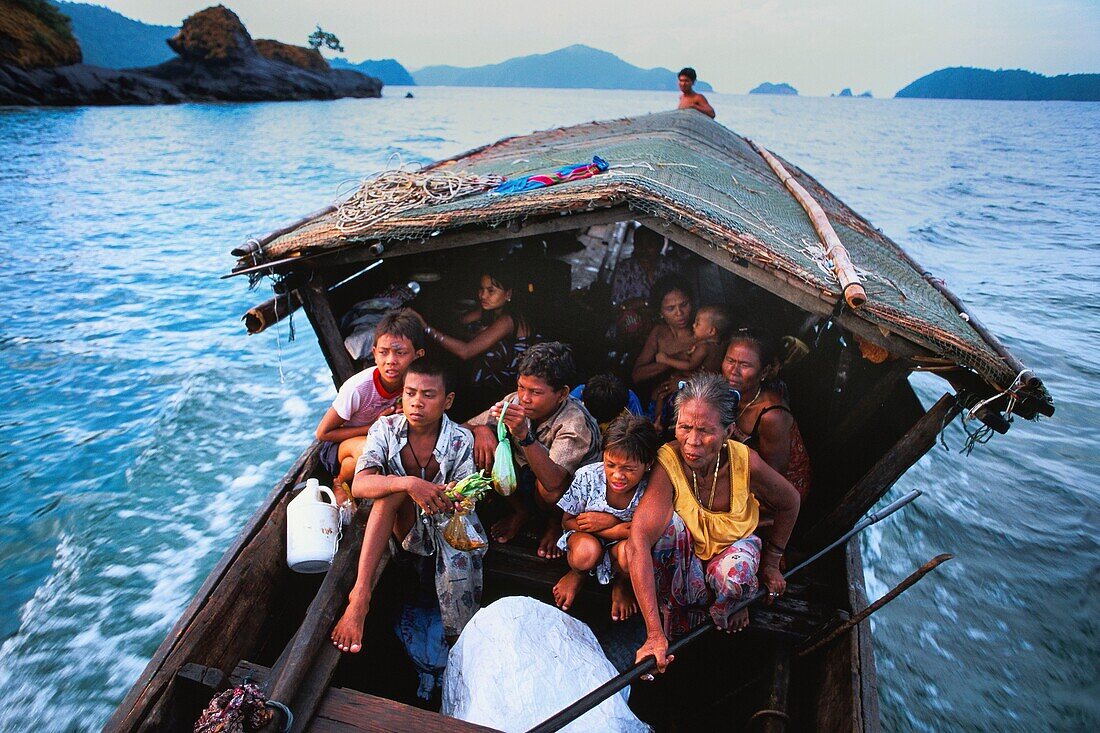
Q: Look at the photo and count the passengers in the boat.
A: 12